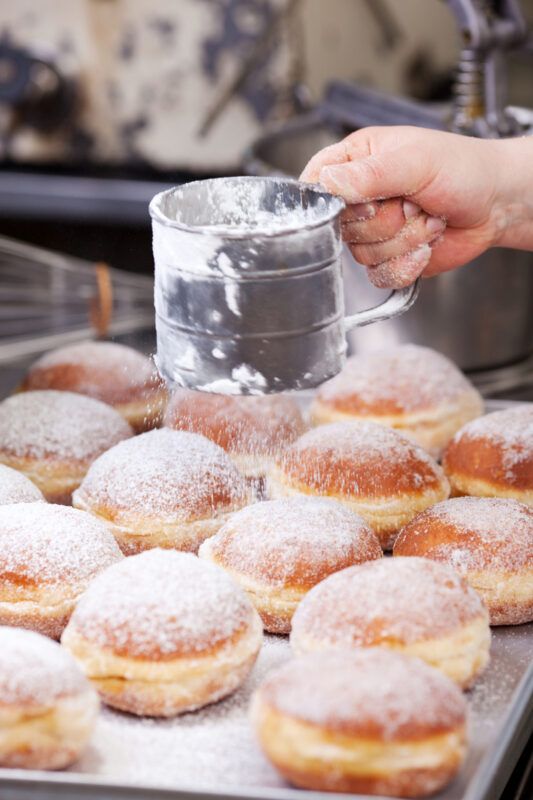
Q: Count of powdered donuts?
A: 15